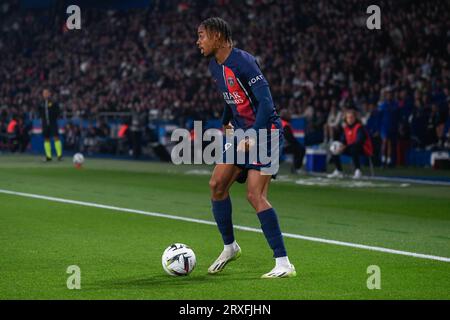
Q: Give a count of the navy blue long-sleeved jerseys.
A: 1